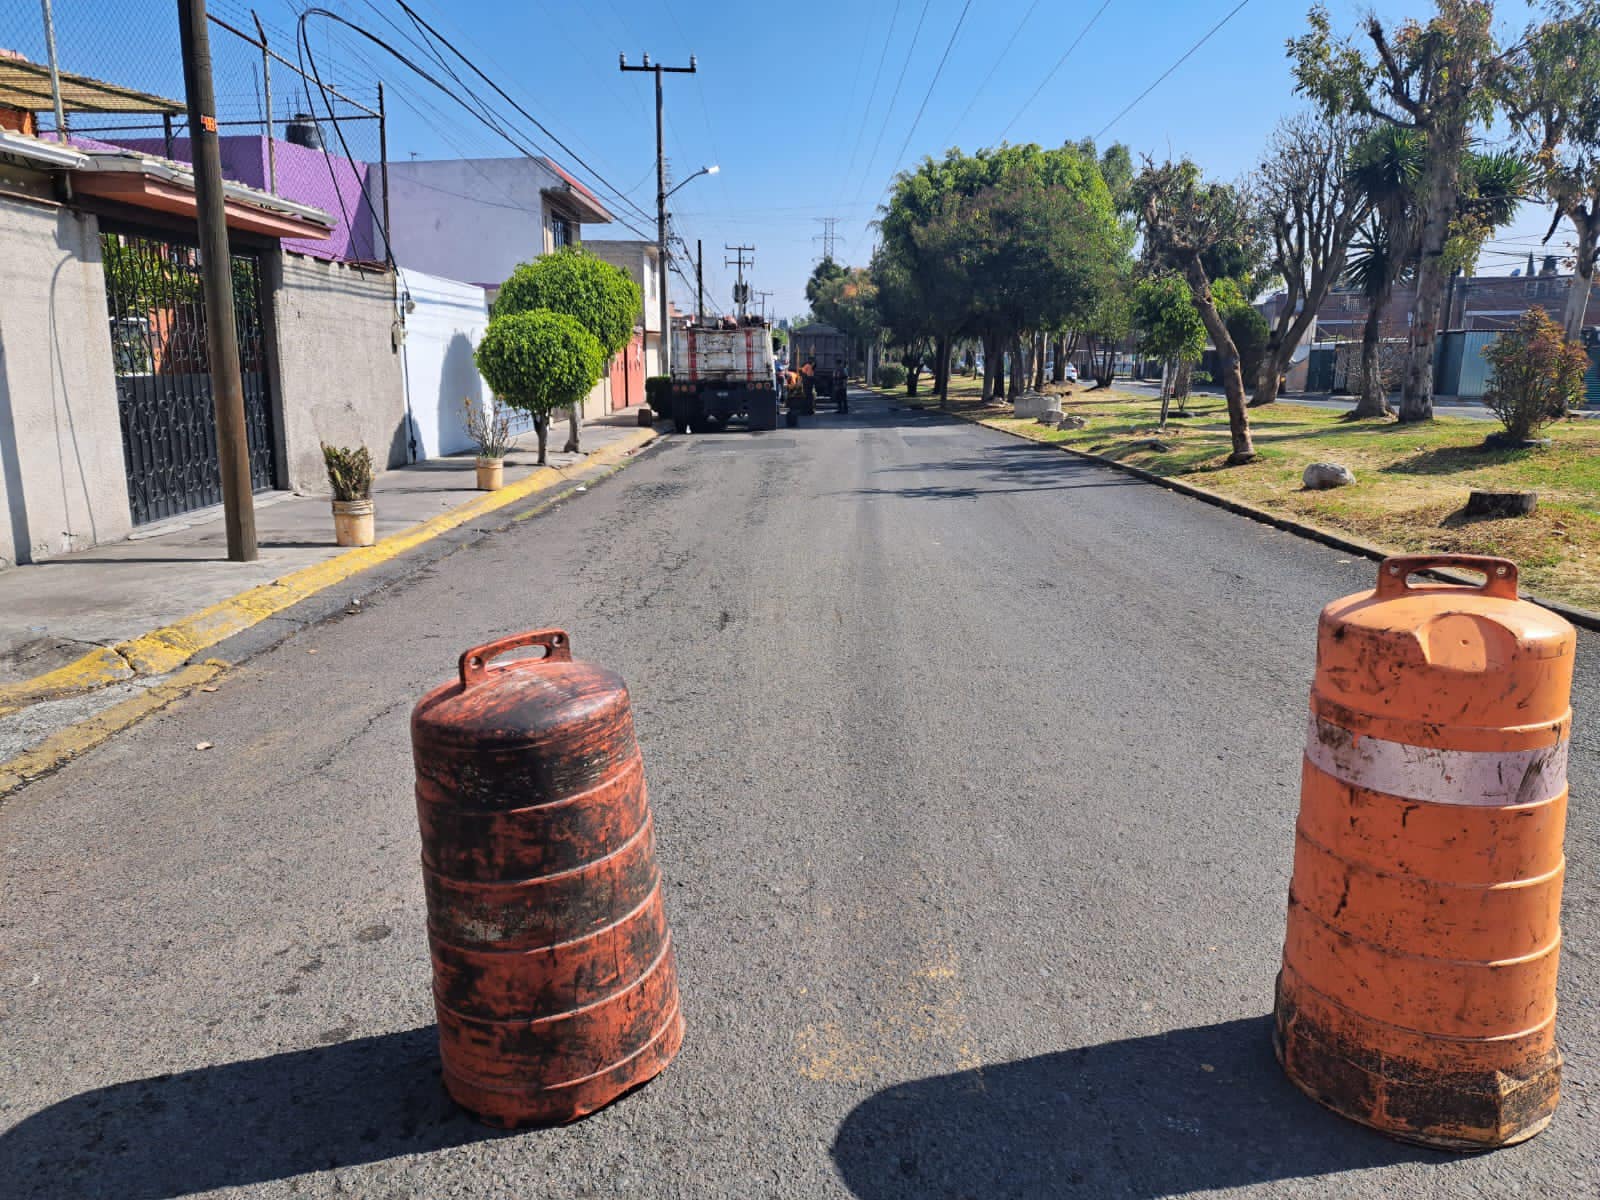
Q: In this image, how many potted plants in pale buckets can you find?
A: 2